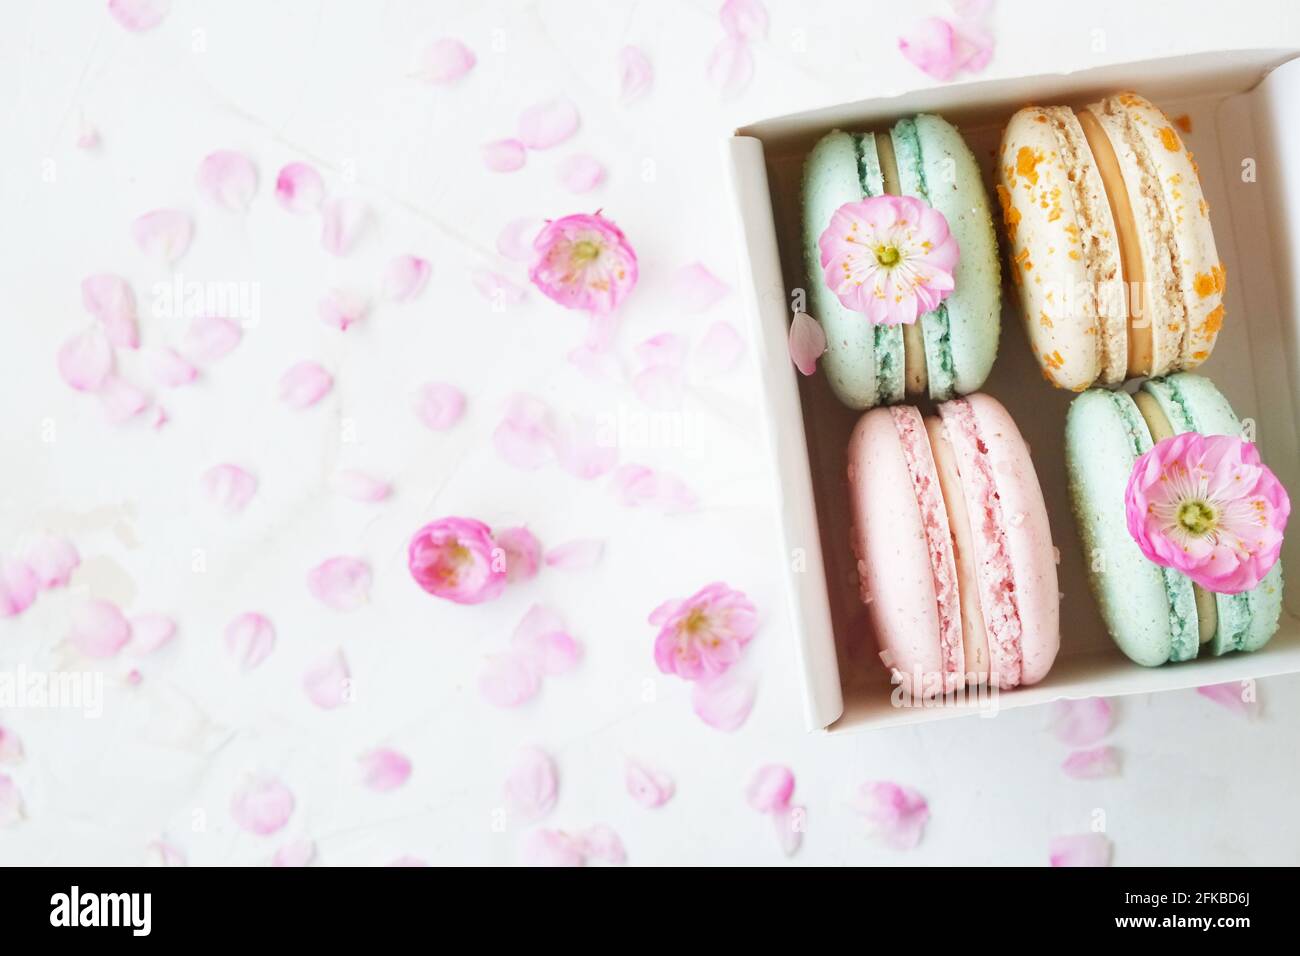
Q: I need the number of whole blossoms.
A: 5